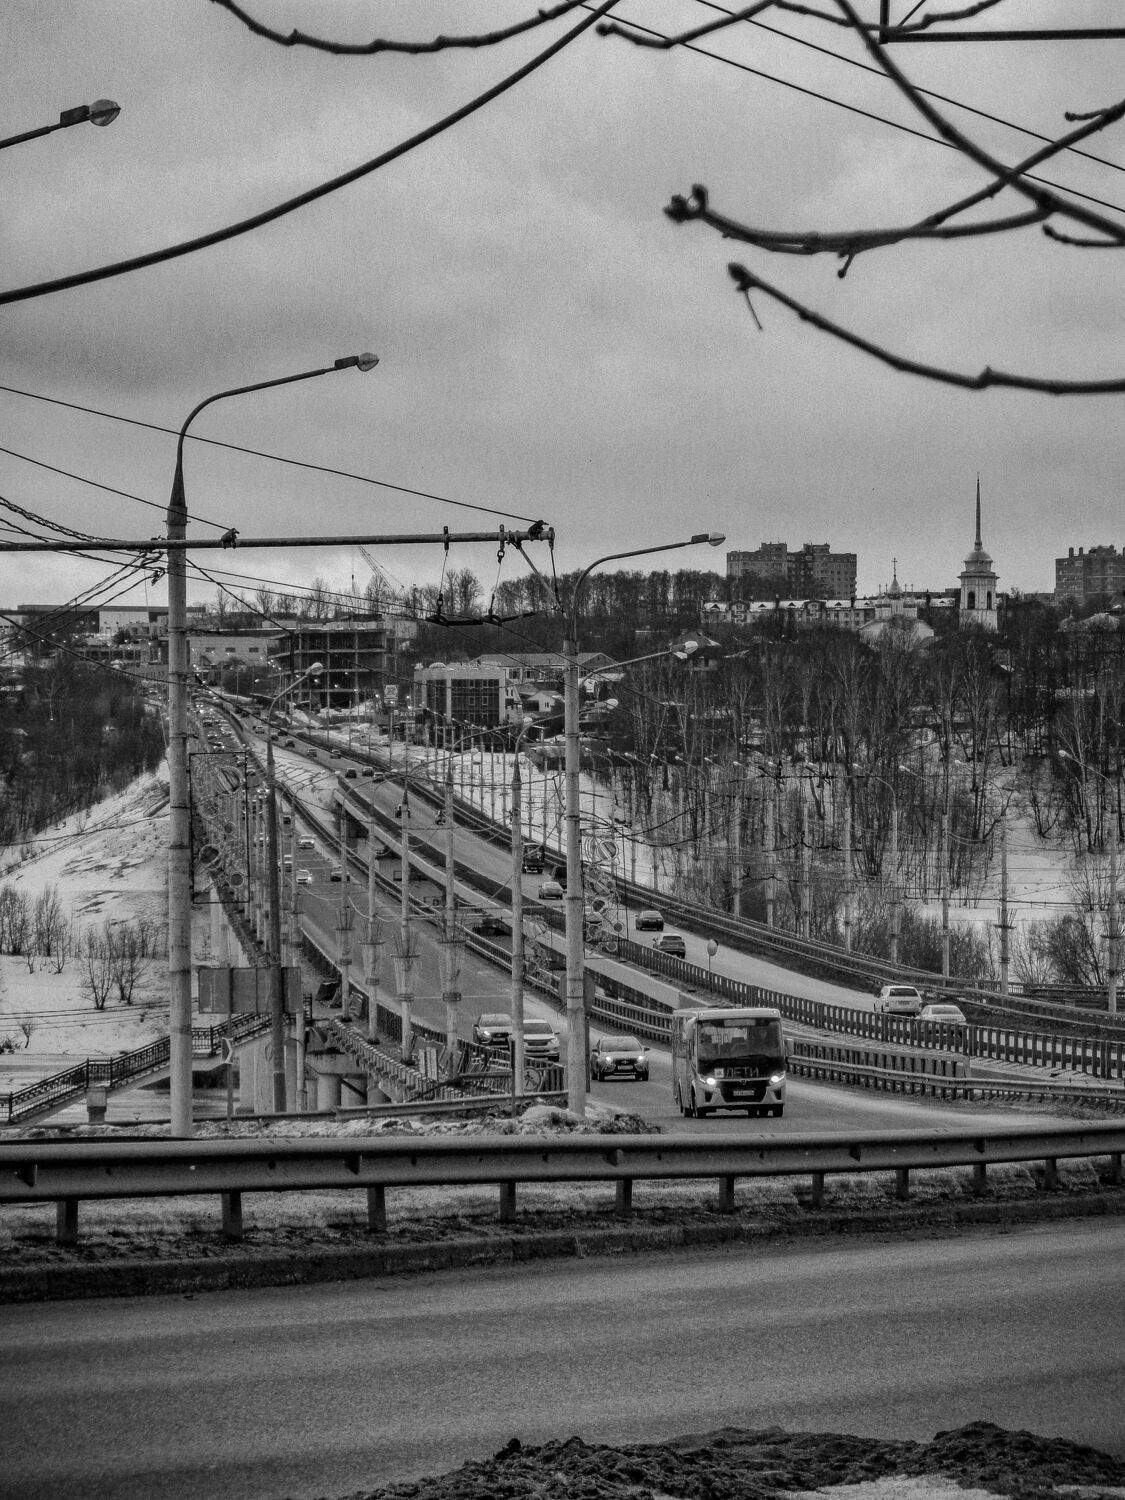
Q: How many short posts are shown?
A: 11